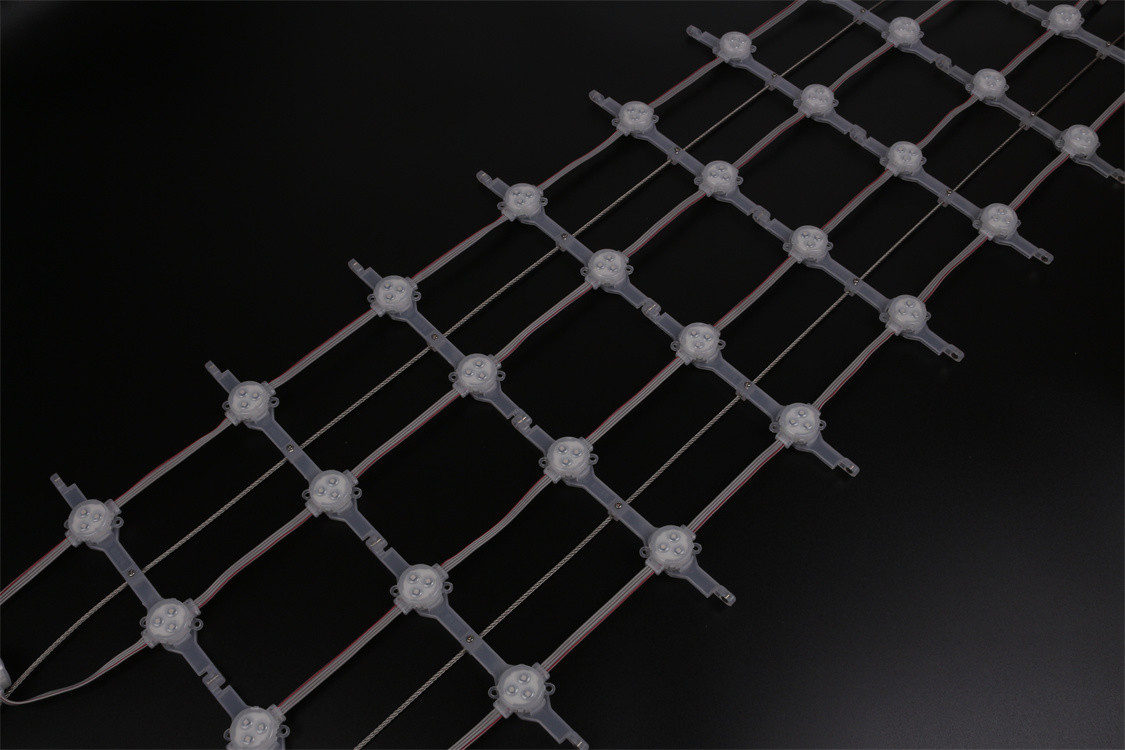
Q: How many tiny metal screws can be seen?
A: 14